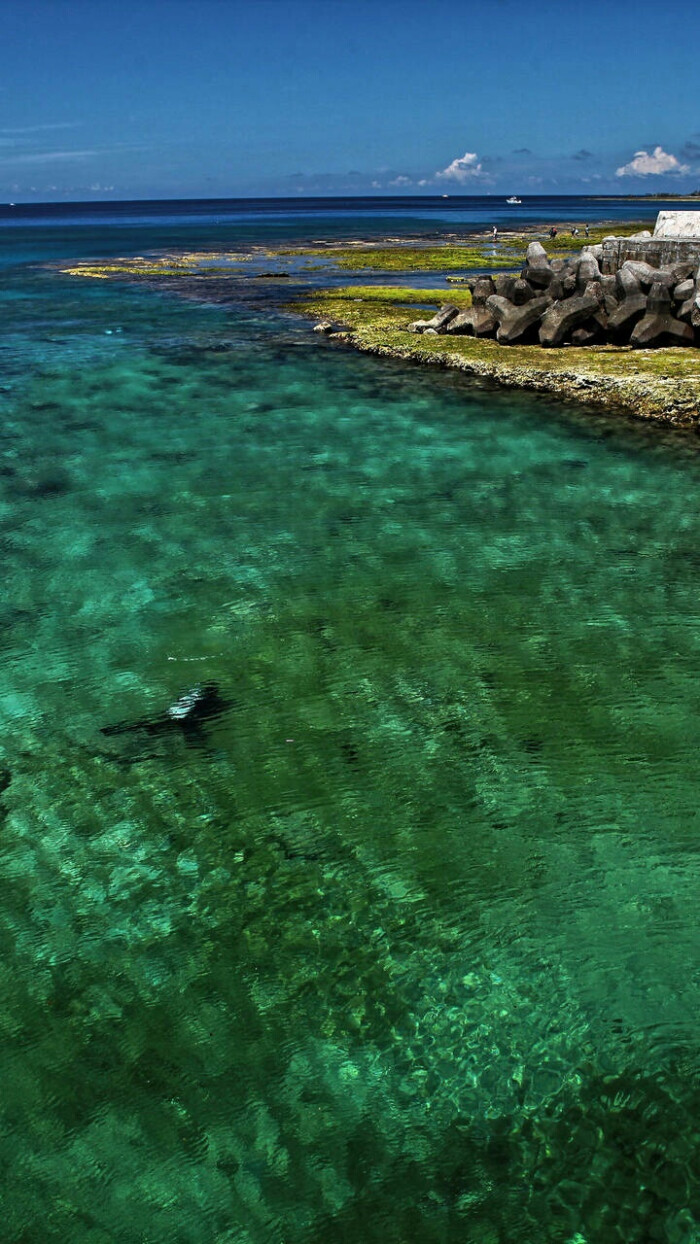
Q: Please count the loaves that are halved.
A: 0